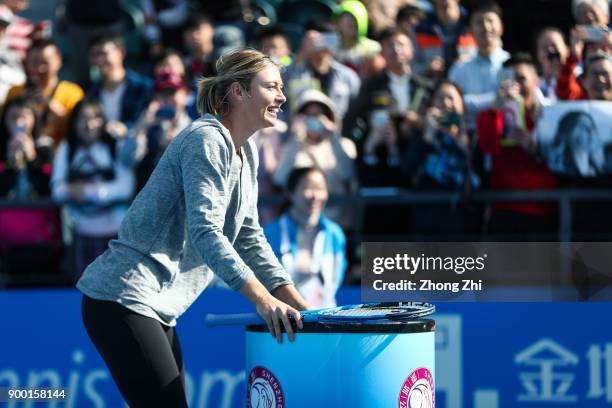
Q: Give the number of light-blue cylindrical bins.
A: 1